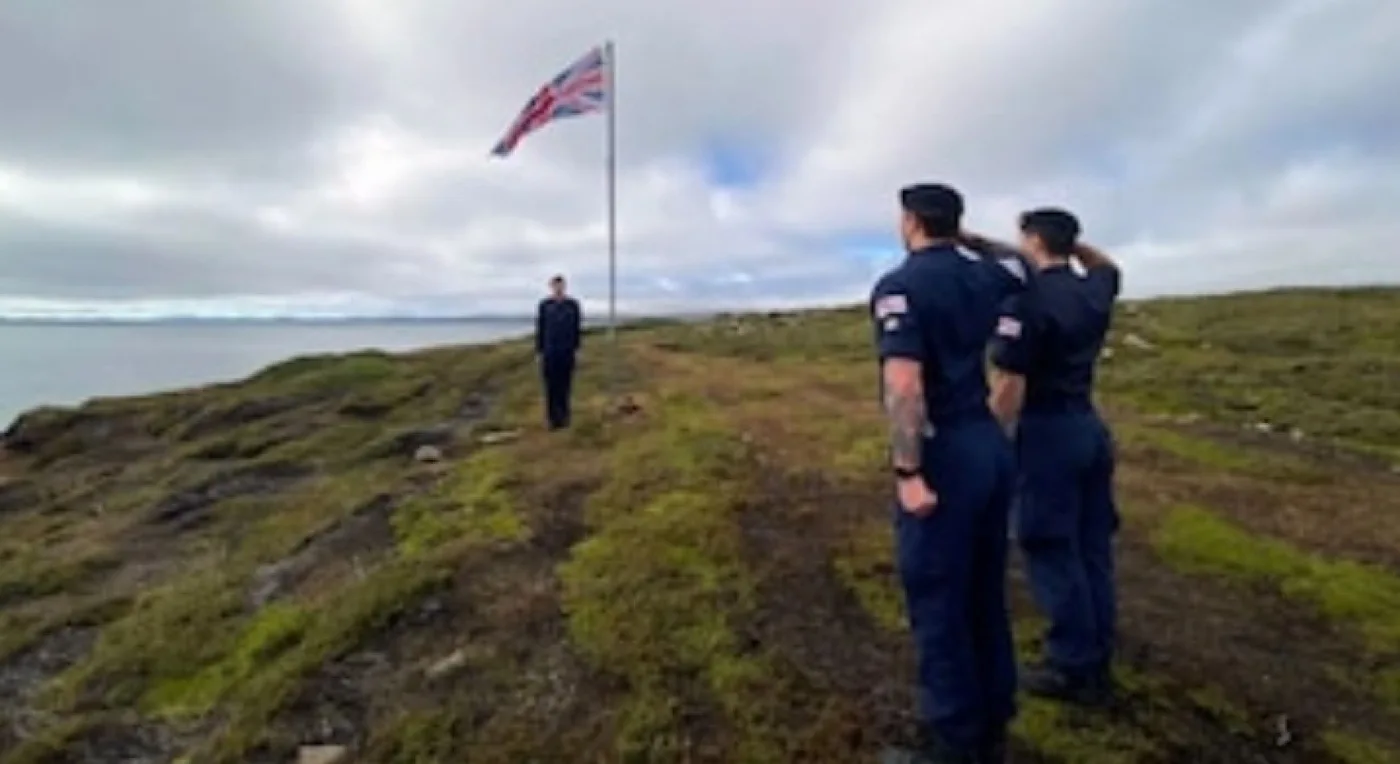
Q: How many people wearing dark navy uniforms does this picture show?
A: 3